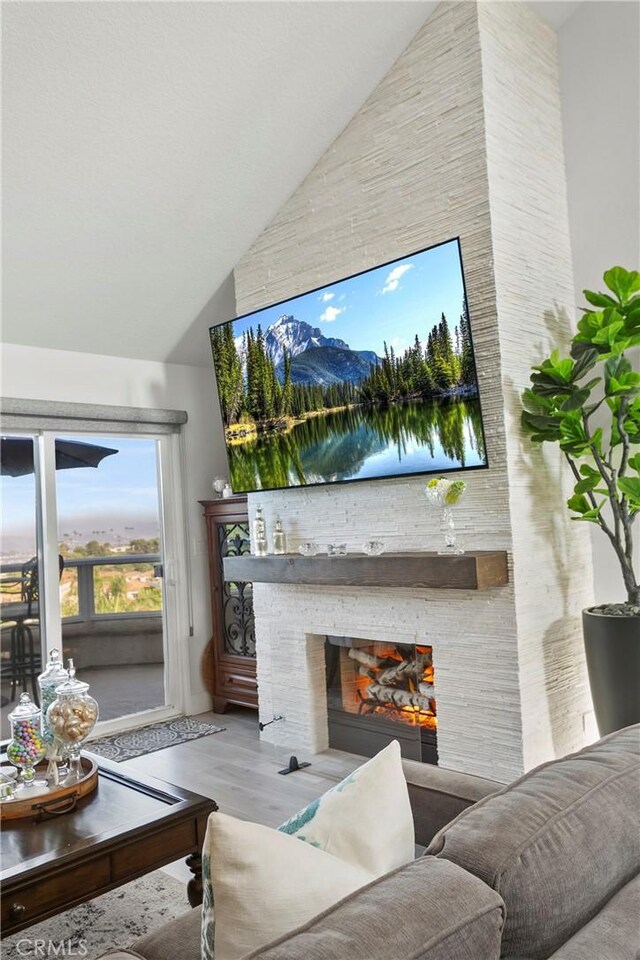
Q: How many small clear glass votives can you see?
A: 3